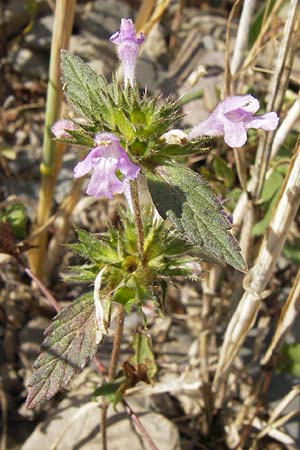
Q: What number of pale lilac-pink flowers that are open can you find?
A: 3